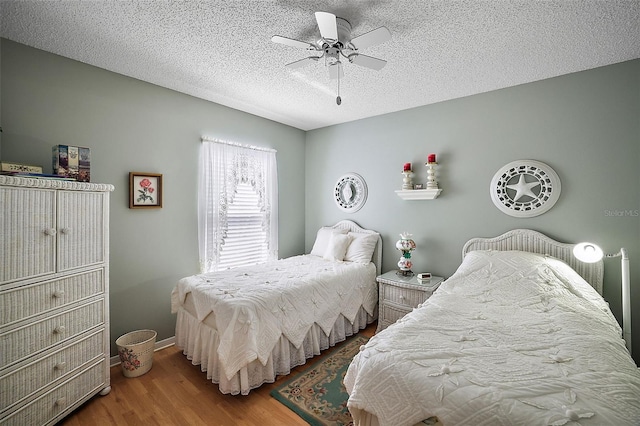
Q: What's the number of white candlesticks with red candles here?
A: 2